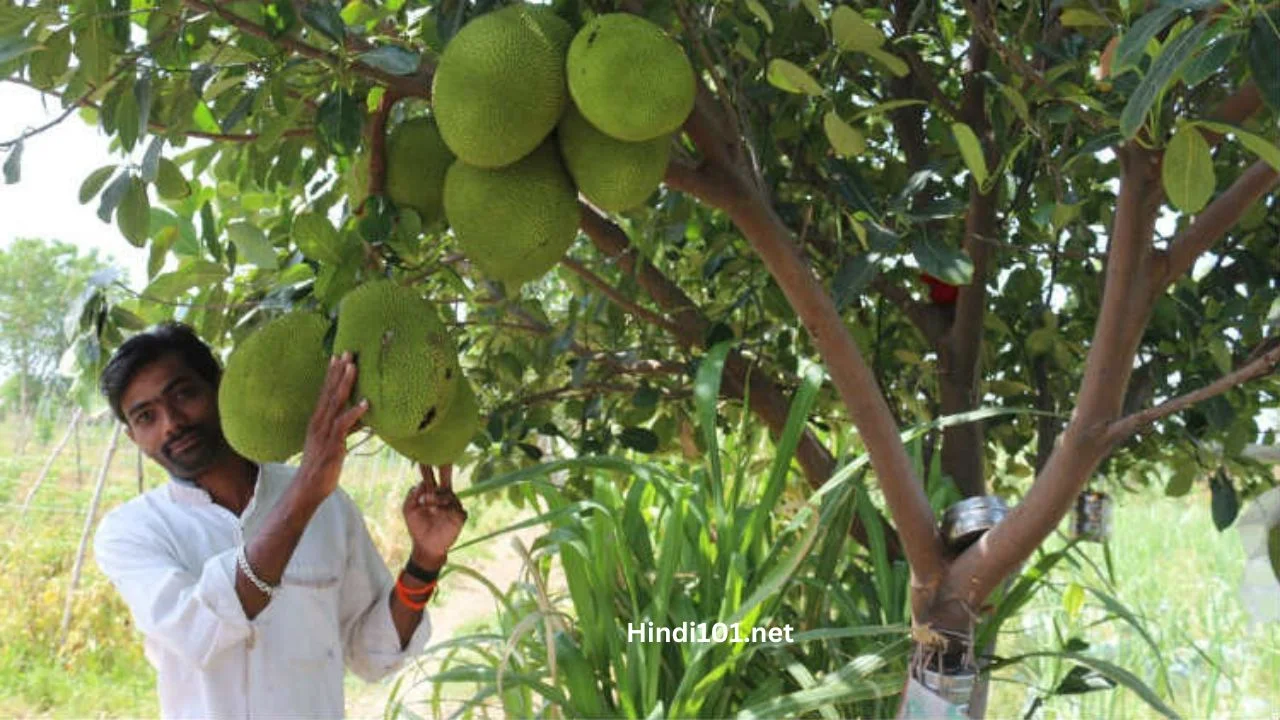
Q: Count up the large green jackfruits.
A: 8